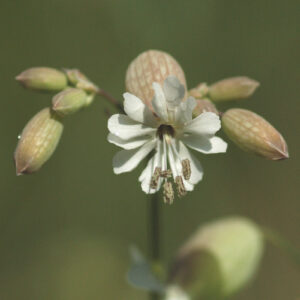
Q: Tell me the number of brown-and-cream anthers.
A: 5